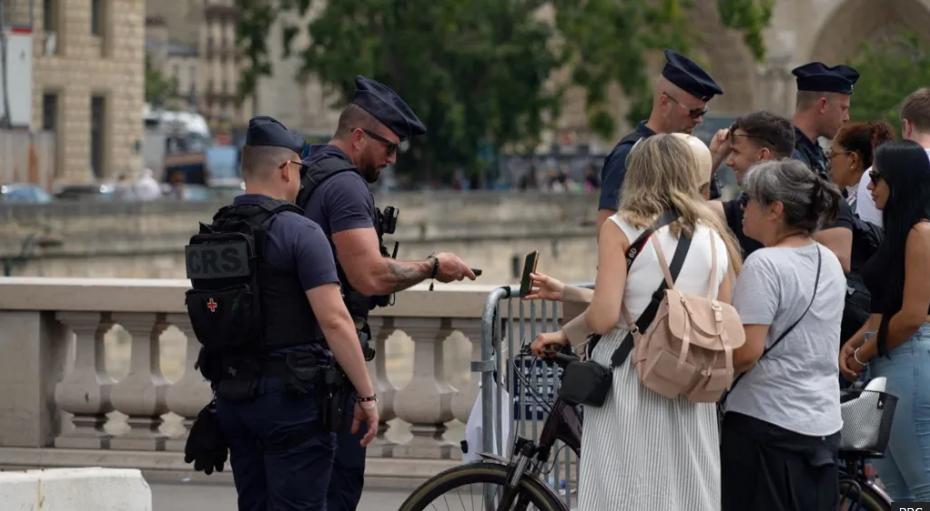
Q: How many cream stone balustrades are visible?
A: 6